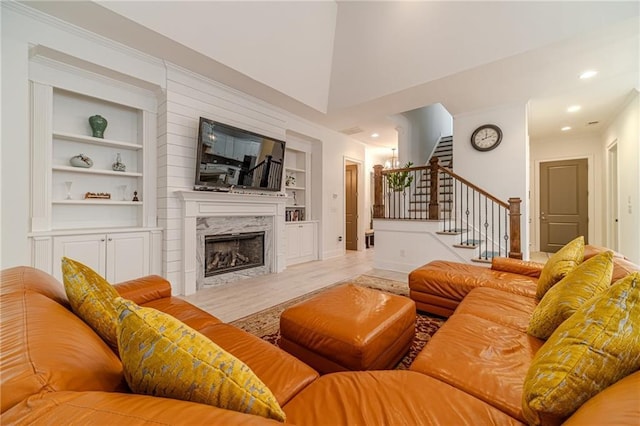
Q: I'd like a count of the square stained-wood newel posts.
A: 3